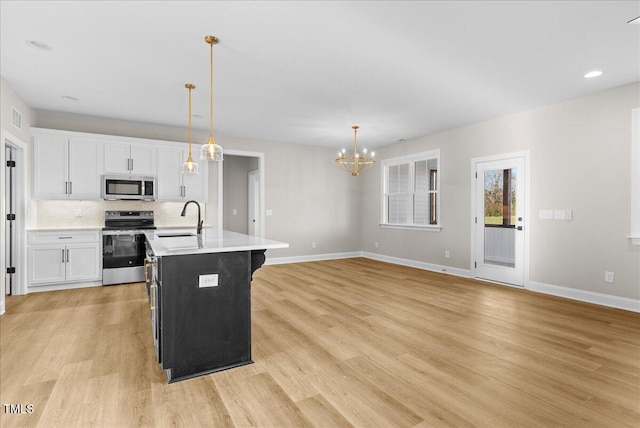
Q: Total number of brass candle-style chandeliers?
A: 1